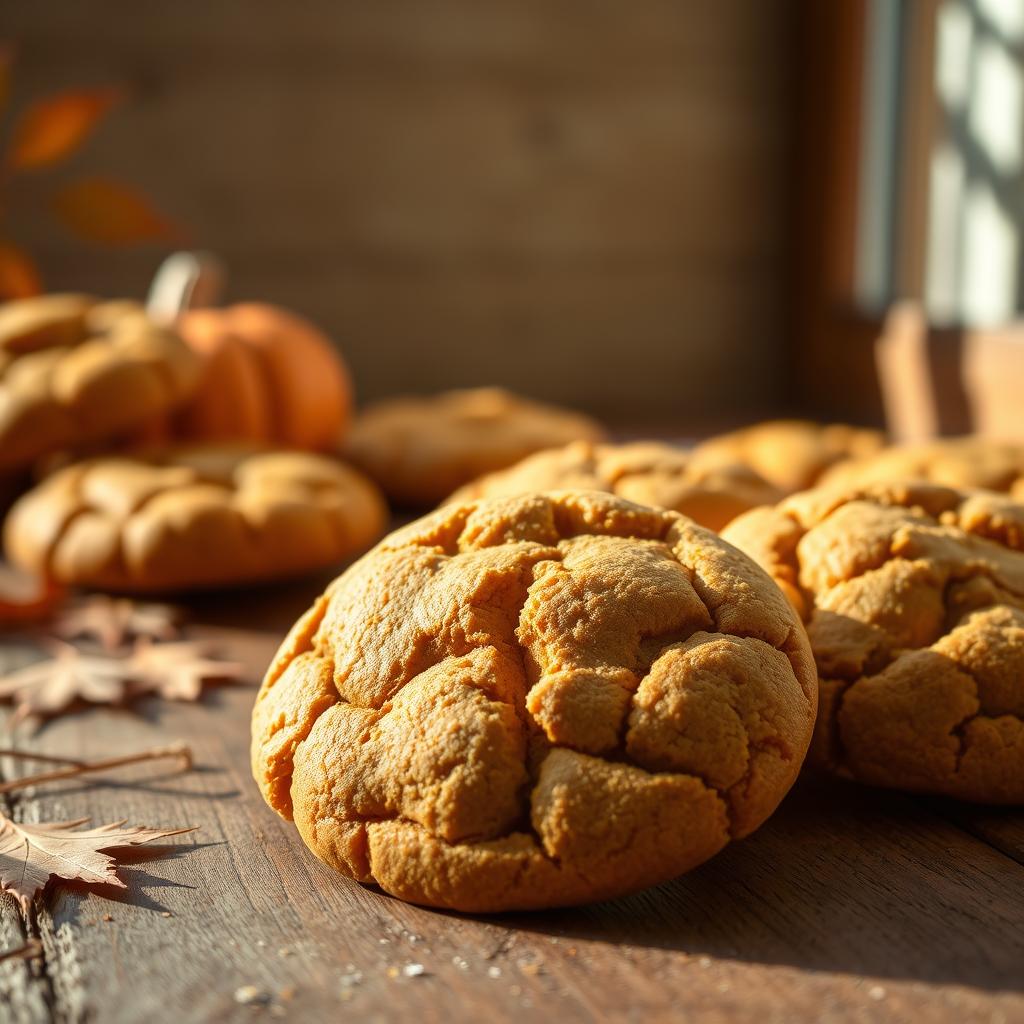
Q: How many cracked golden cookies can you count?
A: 8